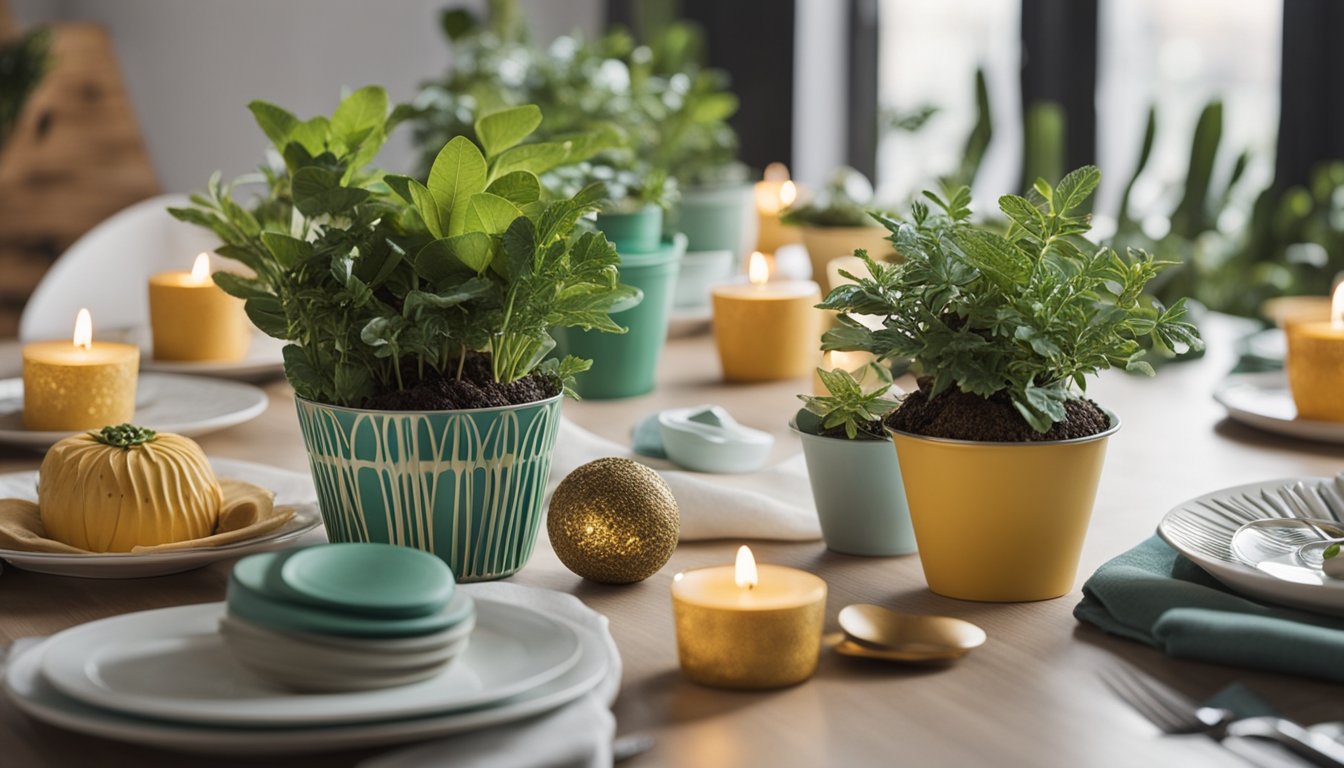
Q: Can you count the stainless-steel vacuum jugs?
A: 0